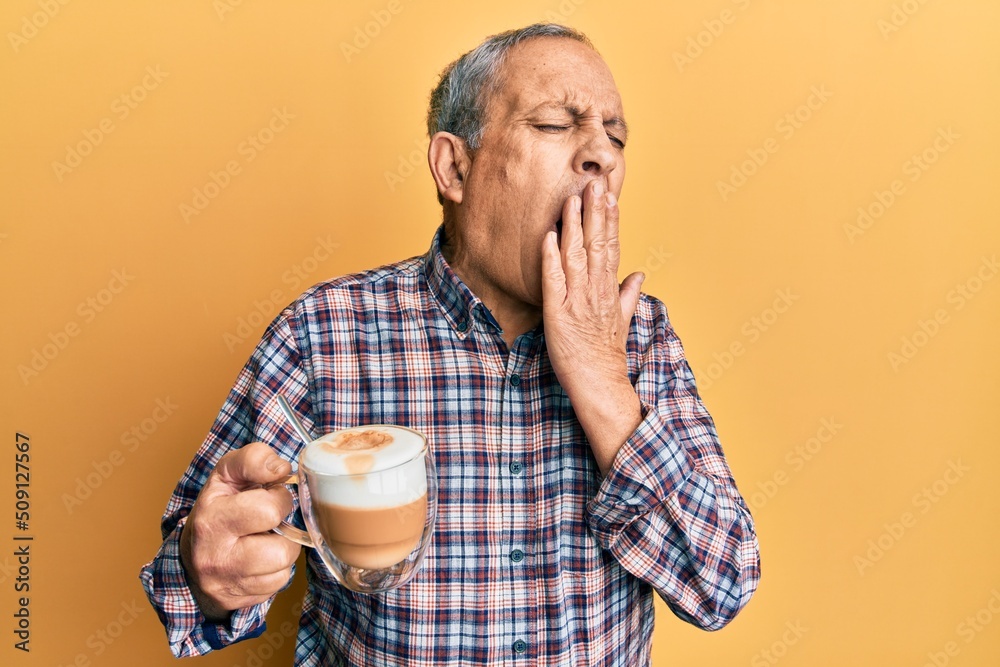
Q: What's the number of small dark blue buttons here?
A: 5